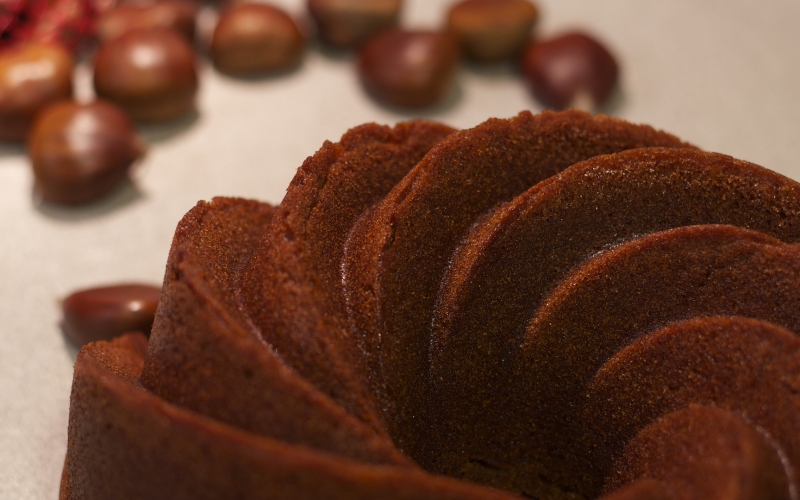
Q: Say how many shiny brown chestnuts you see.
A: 10